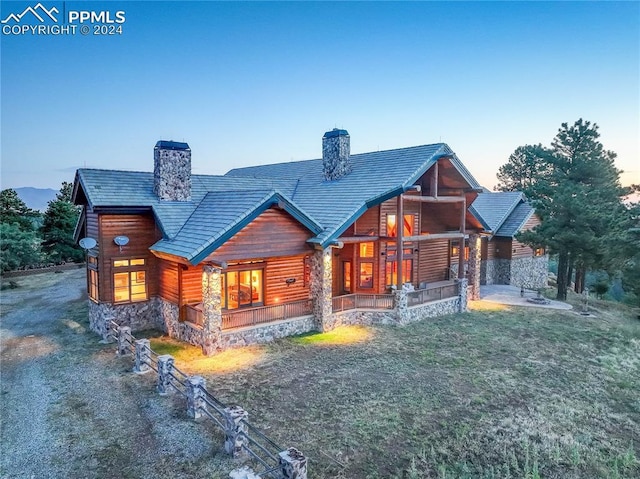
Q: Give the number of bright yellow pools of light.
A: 3